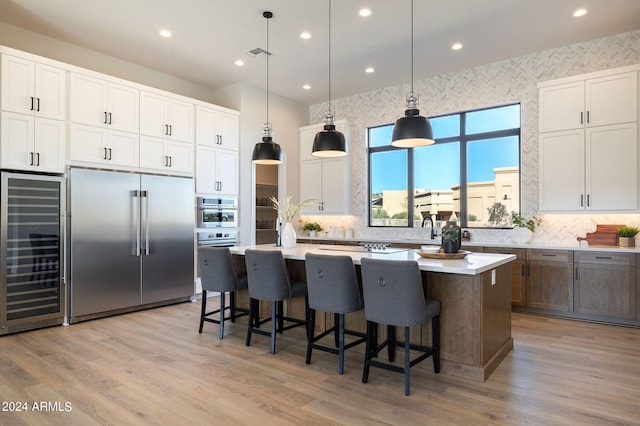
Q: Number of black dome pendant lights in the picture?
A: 3